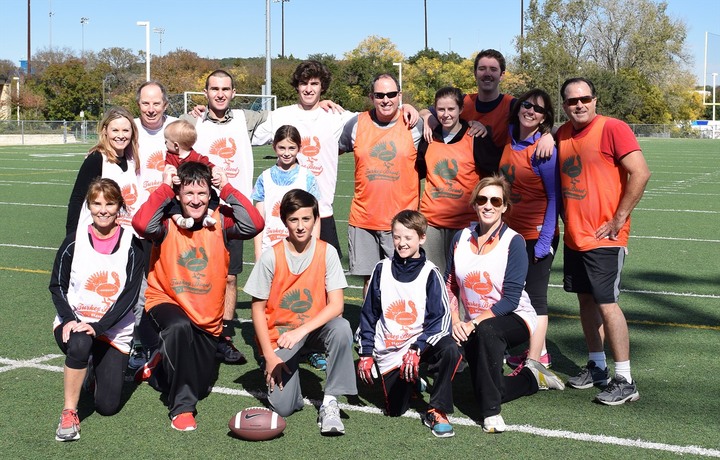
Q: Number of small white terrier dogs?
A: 0